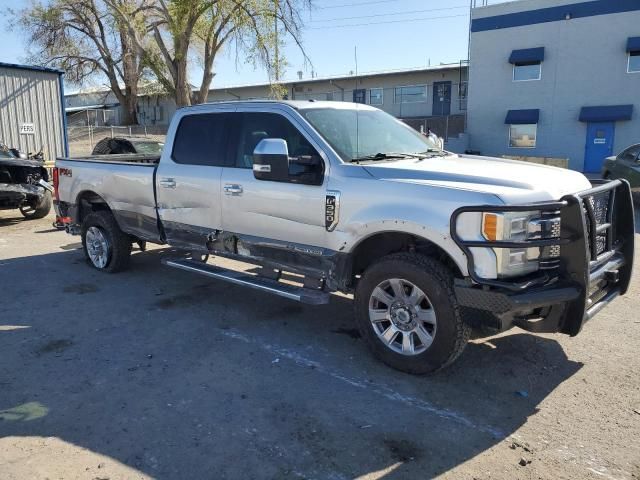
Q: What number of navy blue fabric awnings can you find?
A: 4